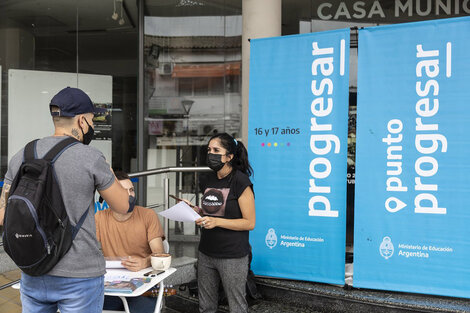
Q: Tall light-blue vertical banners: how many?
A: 2